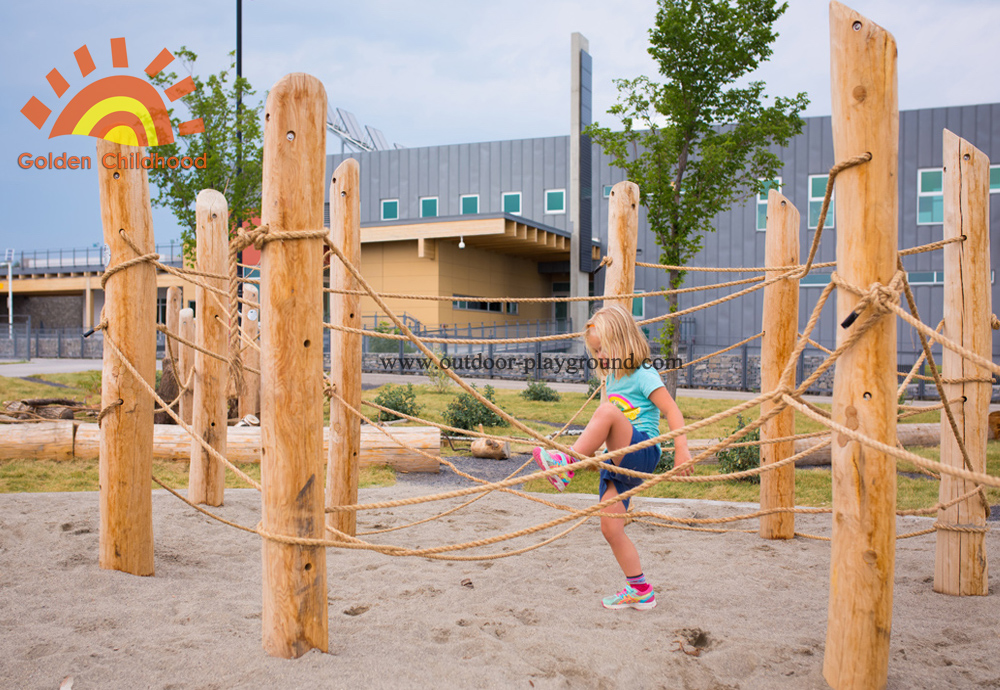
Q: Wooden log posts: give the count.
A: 11